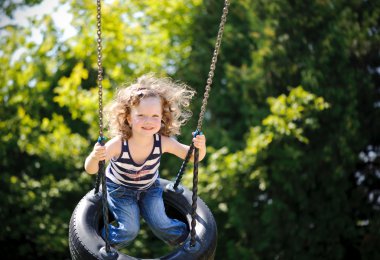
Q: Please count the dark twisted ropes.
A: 4